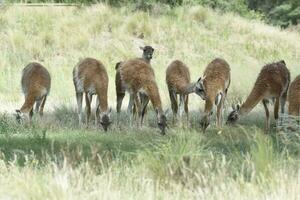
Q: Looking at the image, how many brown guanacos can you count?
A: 8